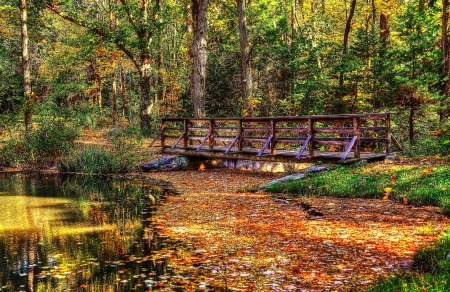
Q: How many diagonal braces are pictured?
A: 8